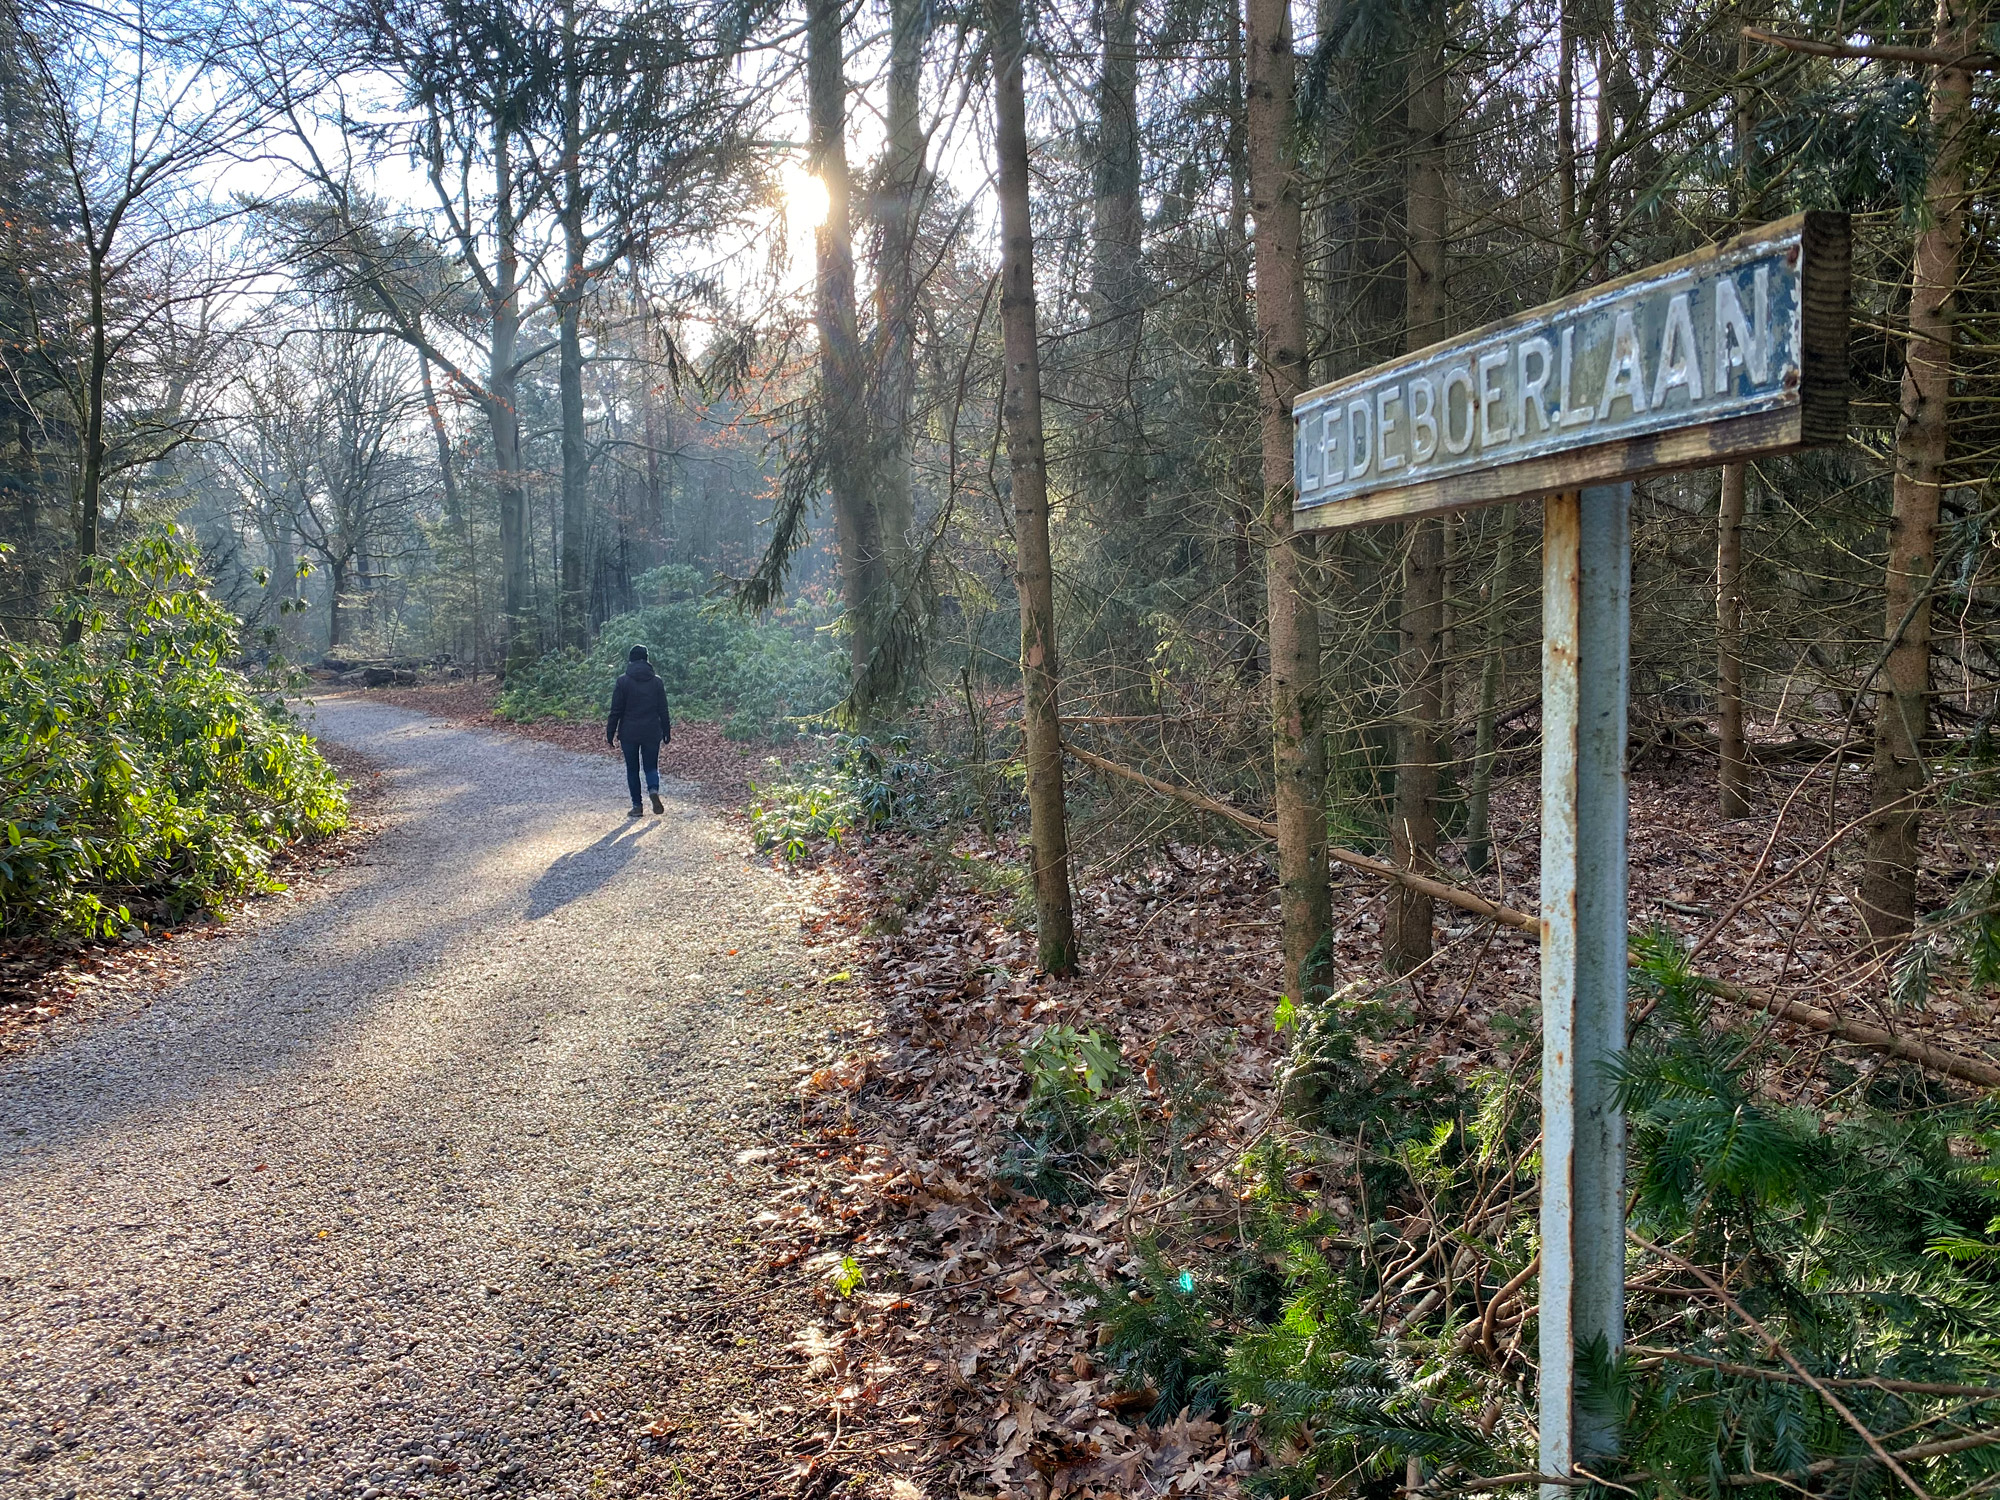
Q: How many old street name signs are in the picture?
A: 1